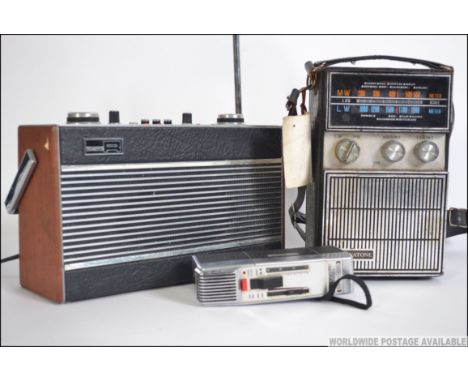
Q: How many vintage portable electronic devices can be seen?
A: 3